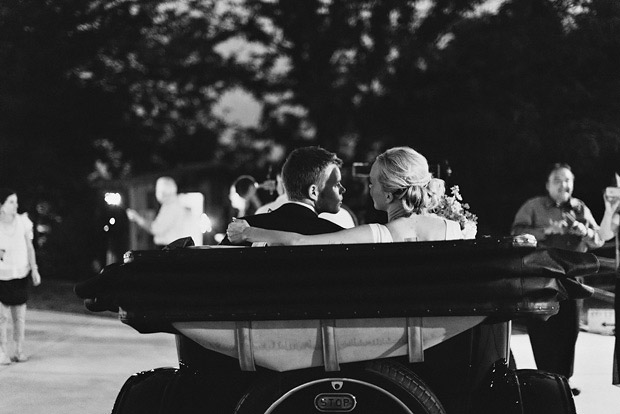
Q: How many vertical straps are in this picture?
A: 3